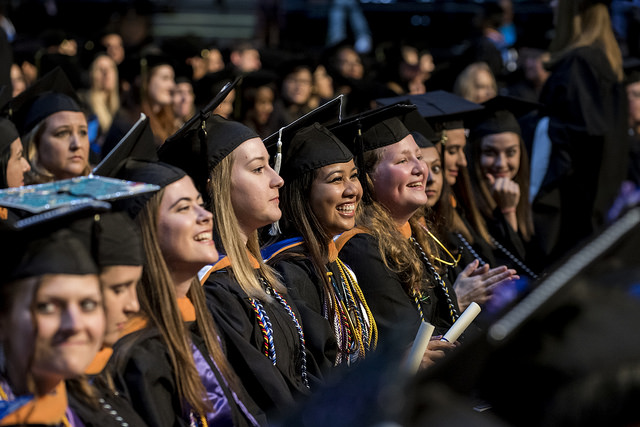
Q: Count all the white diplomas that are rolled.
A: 2